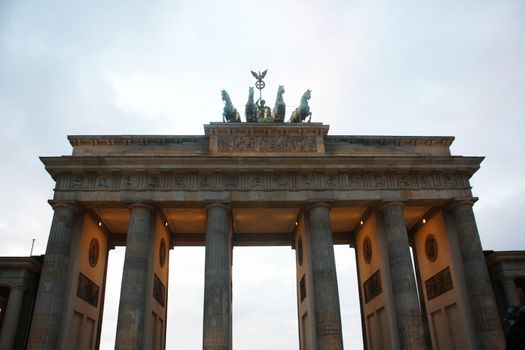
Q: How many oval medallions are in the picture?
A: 5